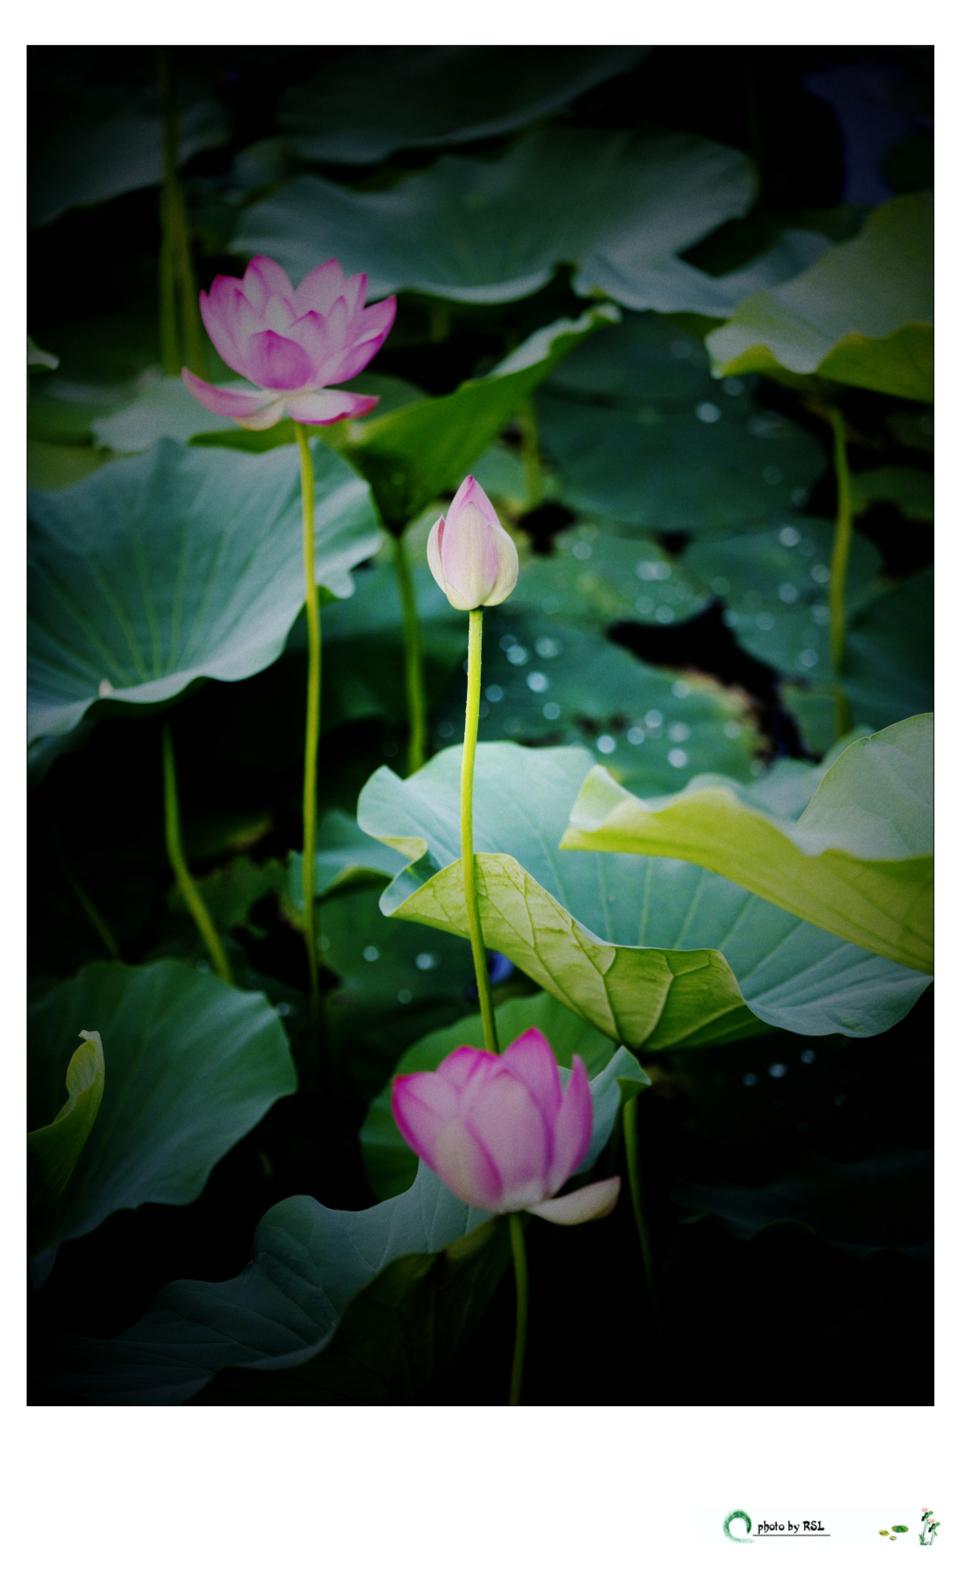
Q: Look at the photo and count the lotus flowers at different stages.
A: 3